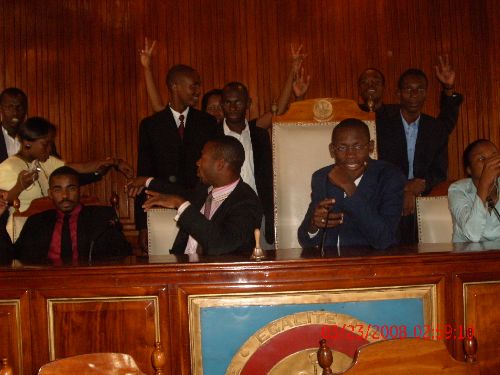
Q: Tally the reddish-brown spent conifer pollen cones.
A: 0